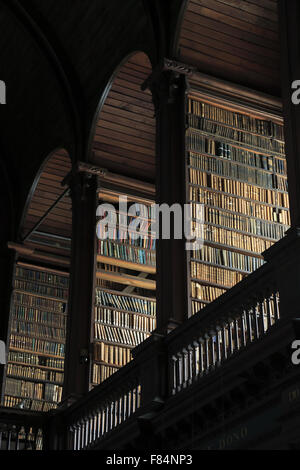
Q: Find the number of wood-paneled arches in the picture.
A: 3